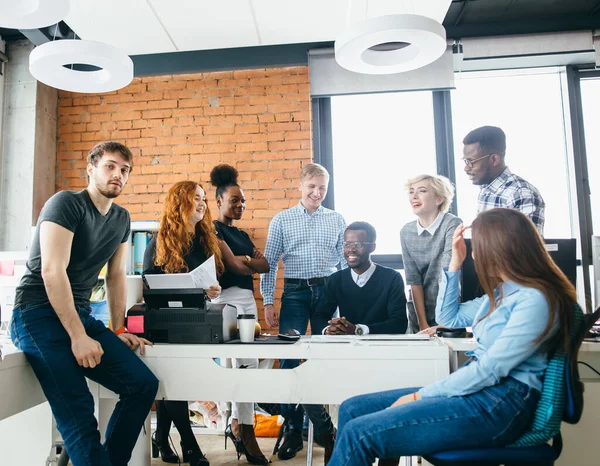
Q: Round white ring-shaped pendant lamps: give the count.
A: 3